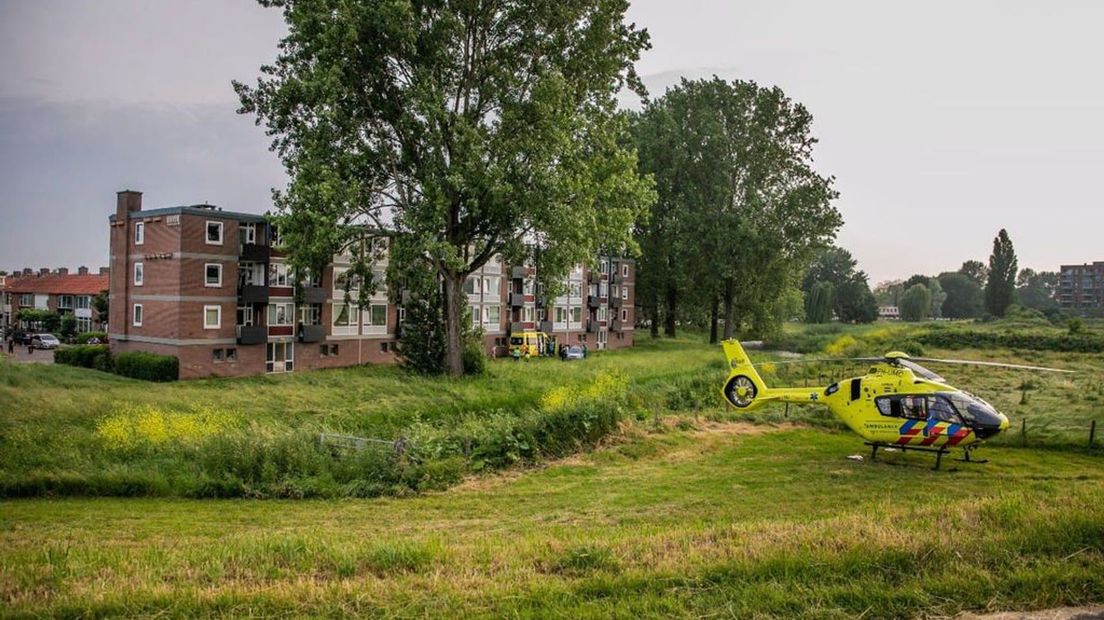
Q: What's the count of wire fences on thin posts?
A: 1